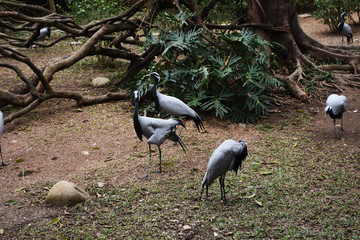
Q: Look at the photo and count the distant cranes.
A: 2